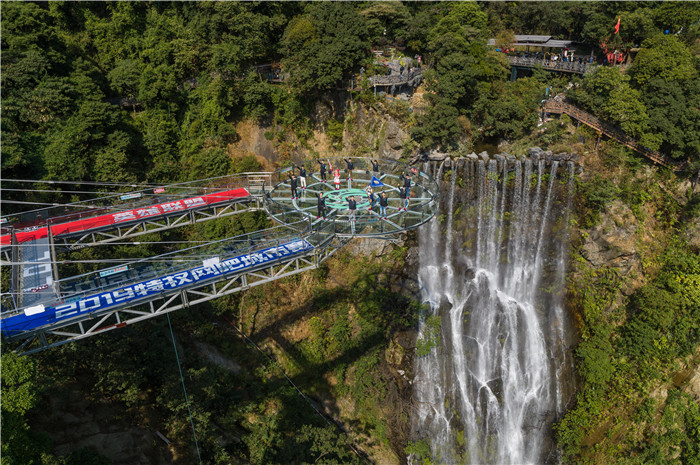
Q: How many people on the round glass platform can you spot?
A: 12